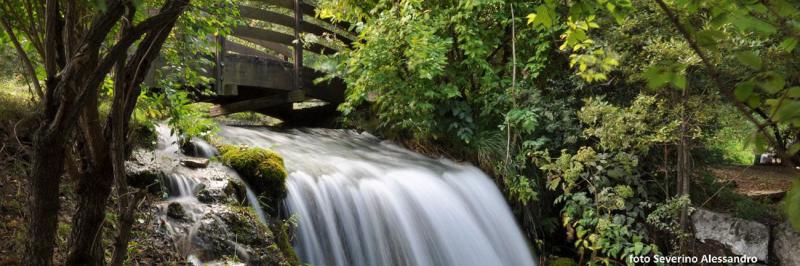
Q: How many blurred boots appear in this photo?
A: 0